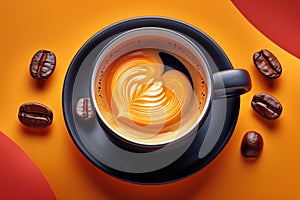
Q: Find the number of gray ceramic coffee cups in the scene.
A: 1